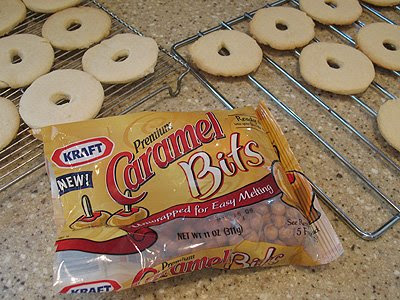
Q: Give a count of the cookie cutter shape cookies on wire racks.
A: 14